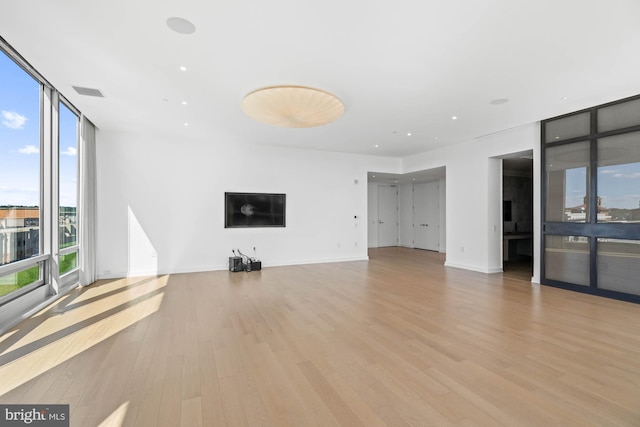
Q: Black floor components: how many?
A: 2